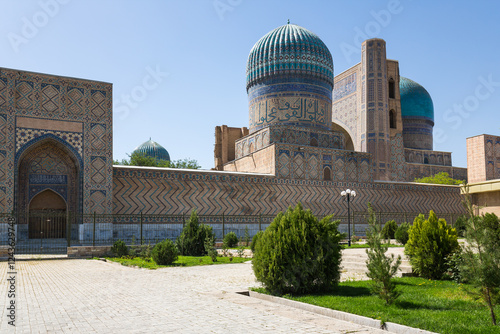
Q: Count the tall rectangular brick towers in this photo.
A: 1